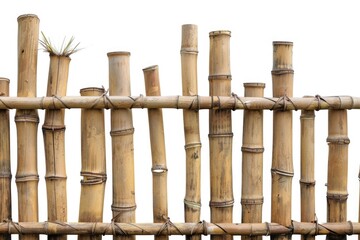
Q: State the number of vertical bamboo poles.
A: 12